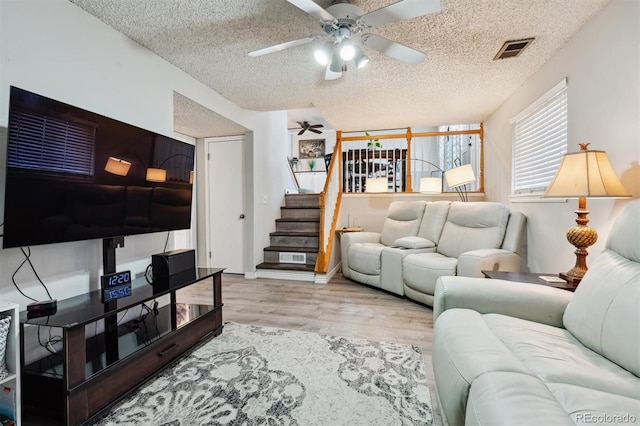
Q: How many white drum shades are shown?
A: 3